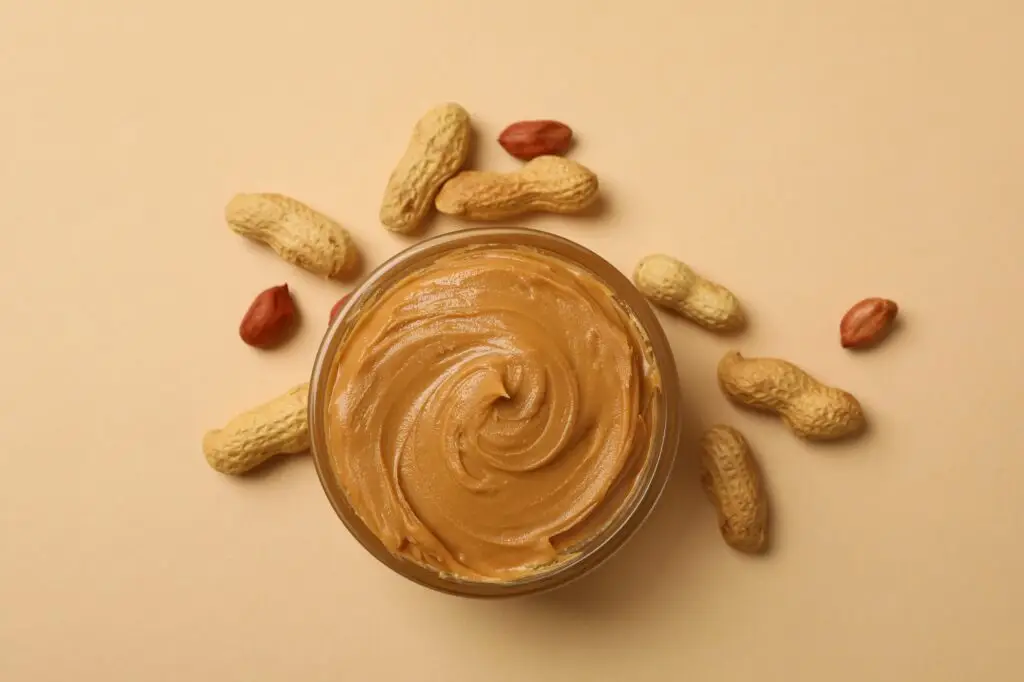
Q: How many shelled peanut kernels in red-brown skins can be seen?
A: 4